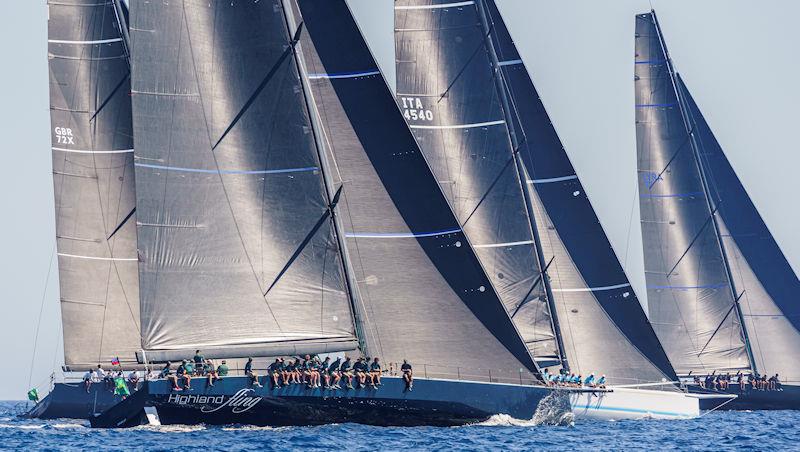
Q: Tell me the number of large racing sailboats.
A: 4